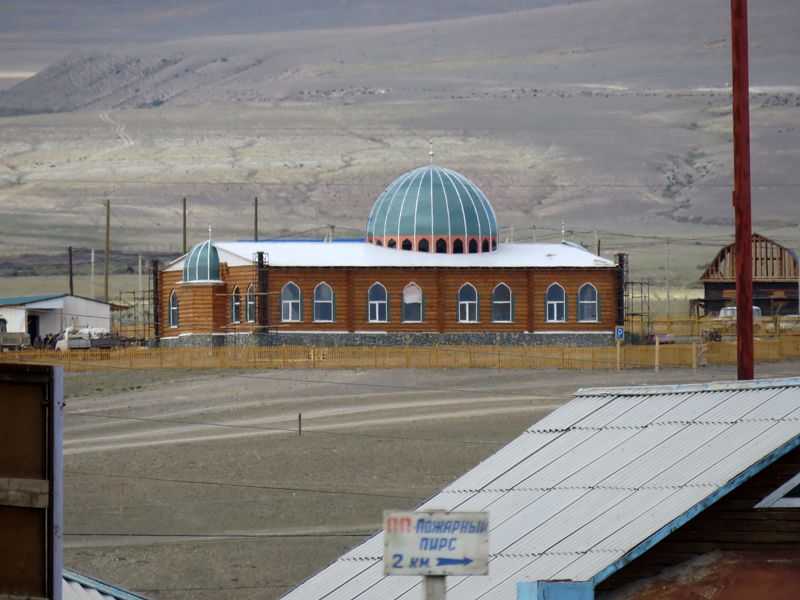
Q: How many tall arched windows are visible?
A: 11